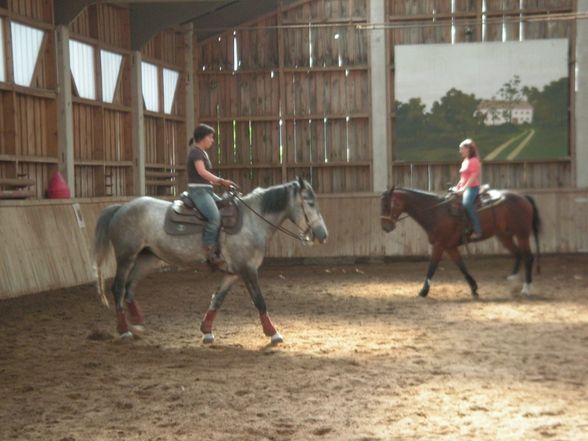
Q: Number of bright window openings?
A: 6